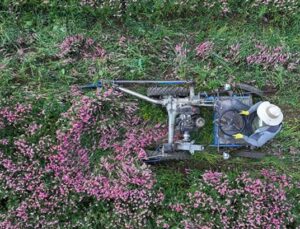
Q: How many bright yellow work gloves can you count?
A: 2